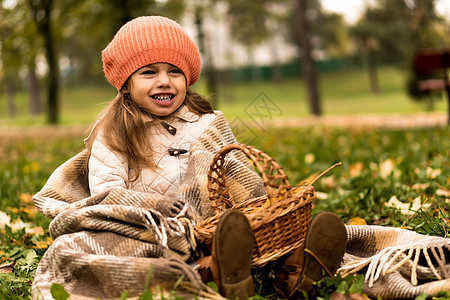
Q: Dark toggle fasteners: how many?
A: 2